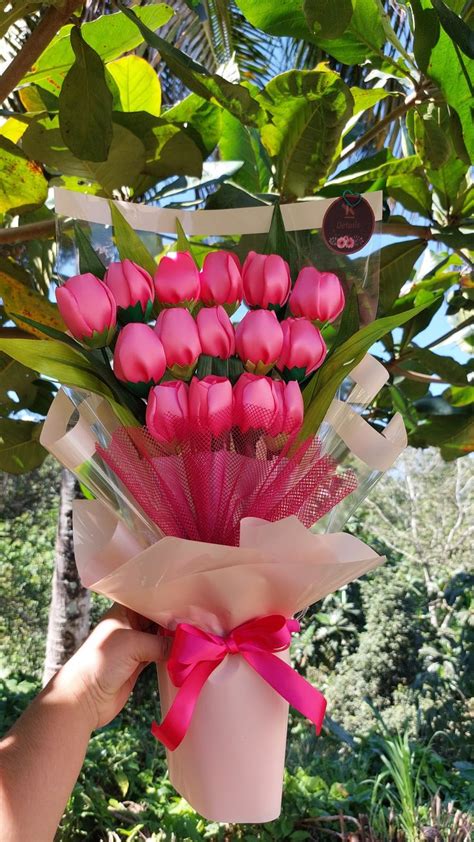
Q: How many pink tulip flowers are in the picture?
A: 15